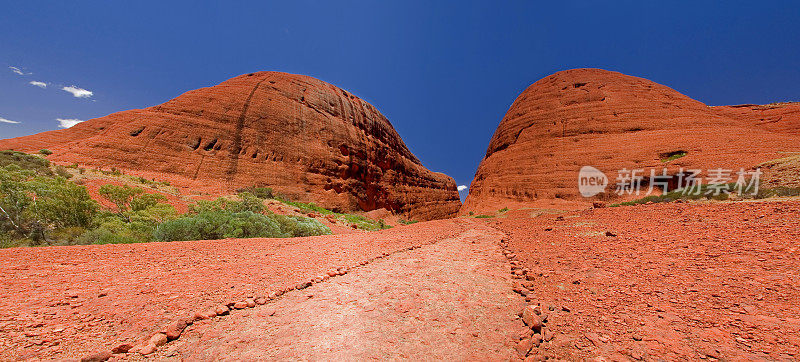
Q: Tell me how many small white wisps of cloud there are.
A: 6